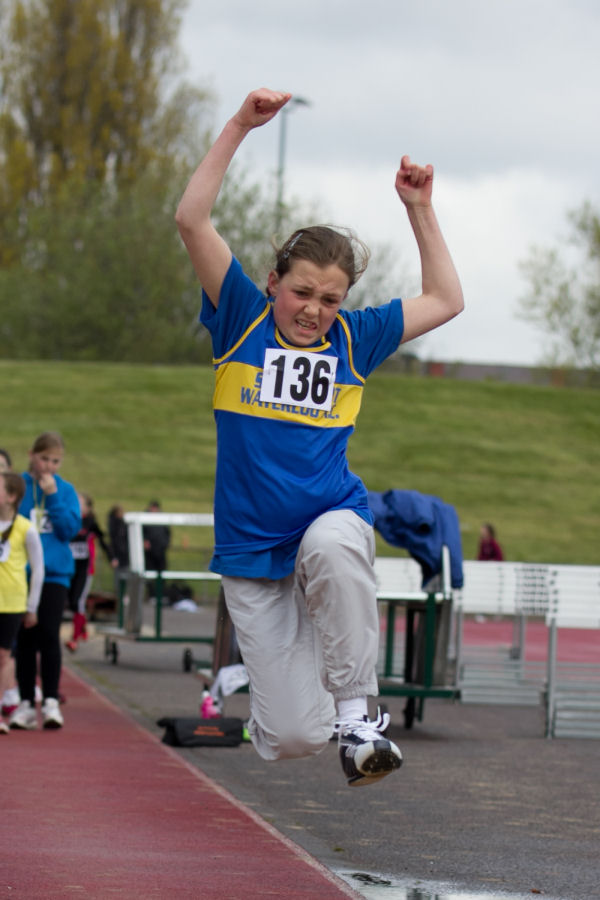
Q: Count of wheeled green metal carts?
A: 2